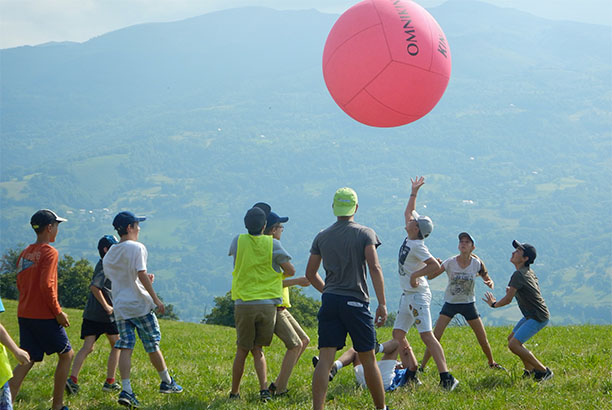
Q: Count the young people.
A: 11